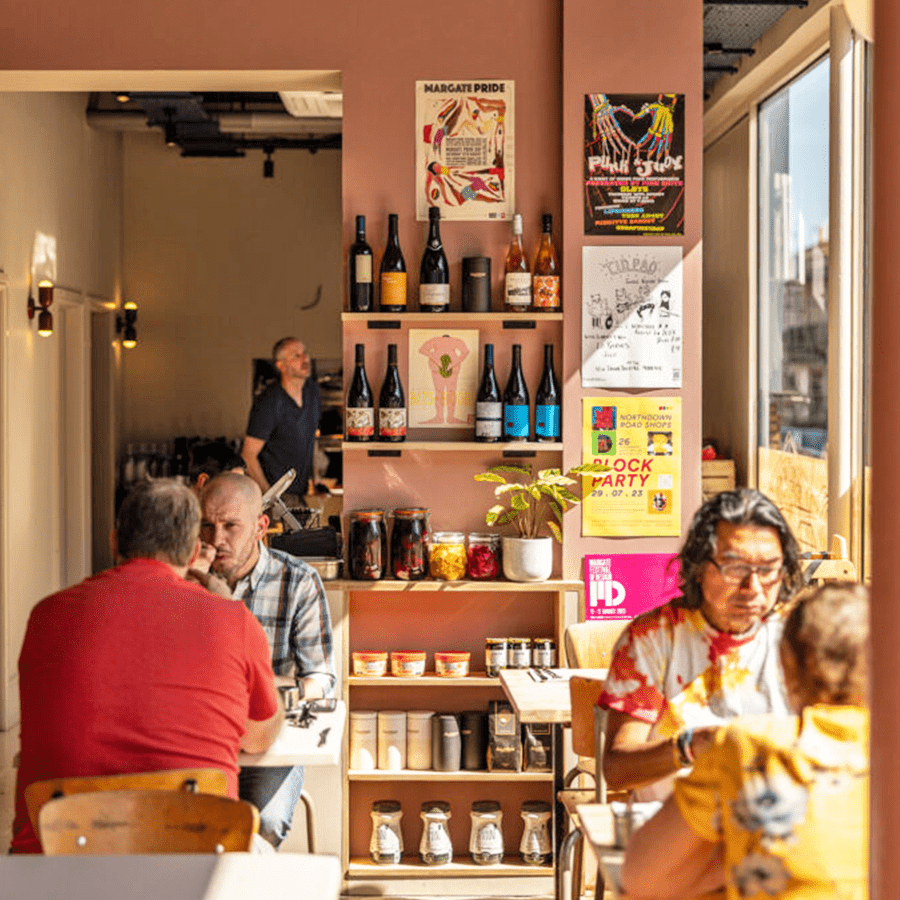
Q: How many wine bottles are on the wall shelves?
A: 10